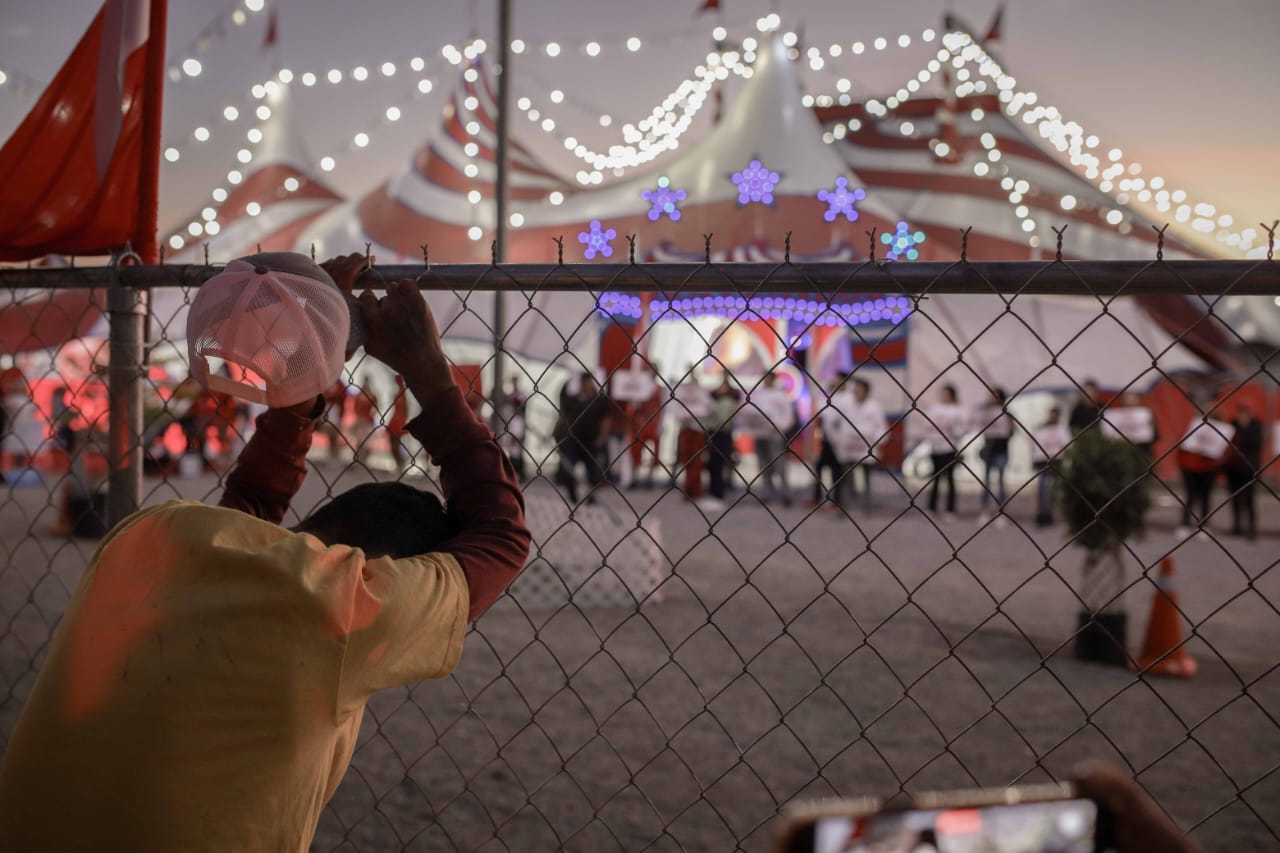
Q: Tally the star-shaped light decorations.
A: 5